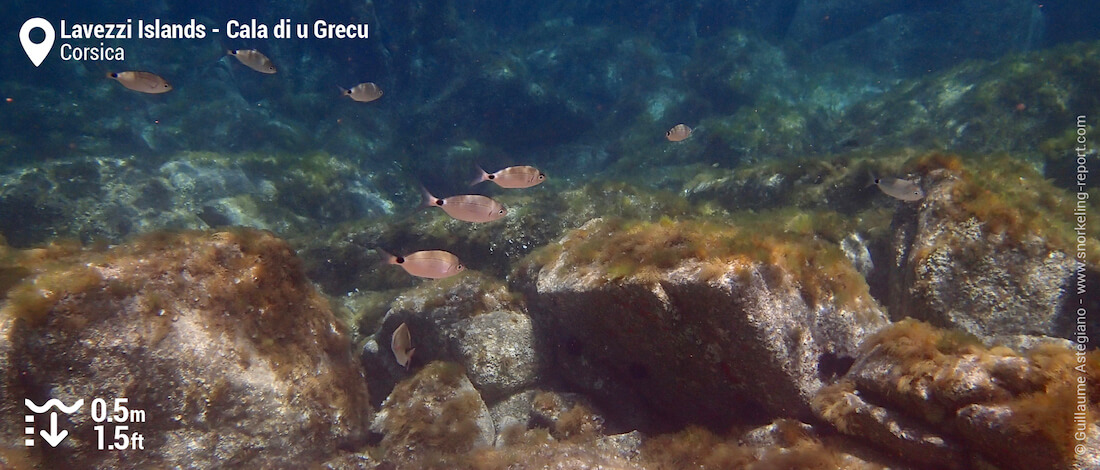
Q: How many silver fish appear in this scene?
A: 9